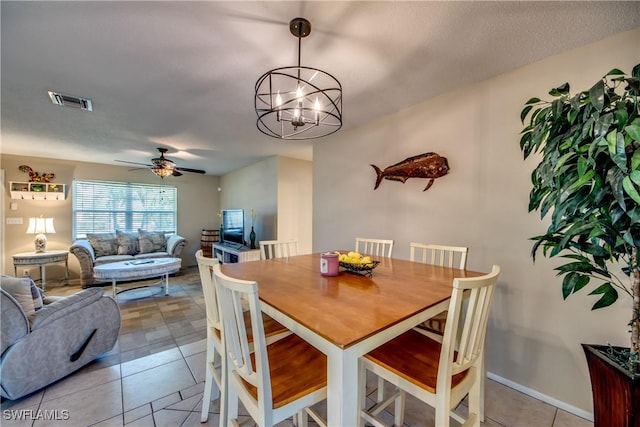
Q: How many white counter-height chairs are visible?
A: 6